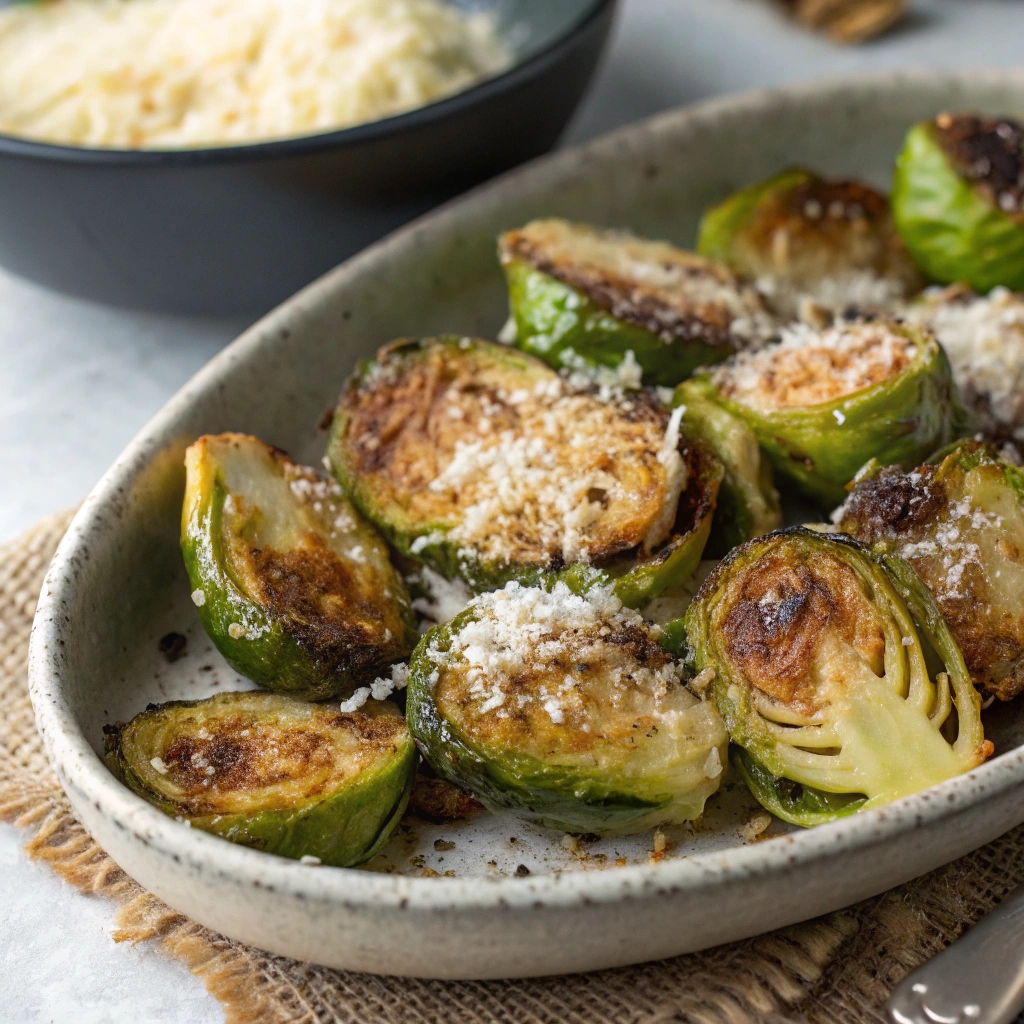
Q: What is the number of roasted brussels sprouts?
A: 11